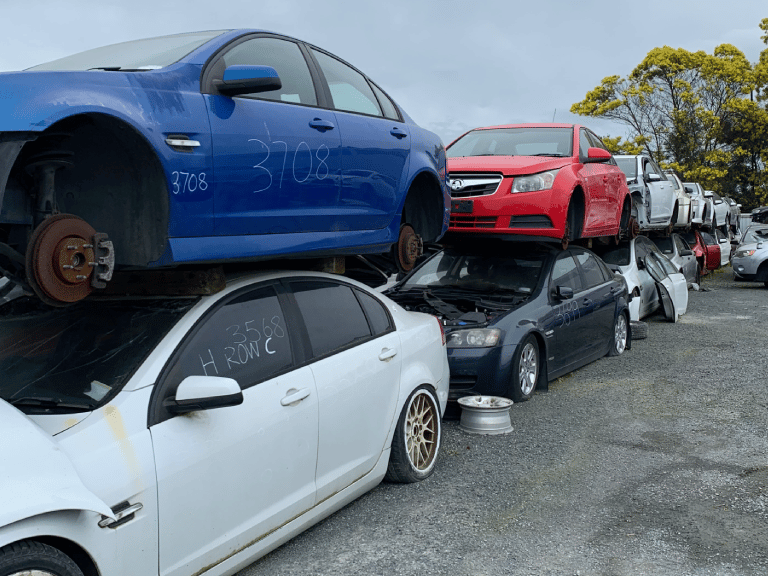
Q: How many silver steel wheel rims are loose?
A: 1